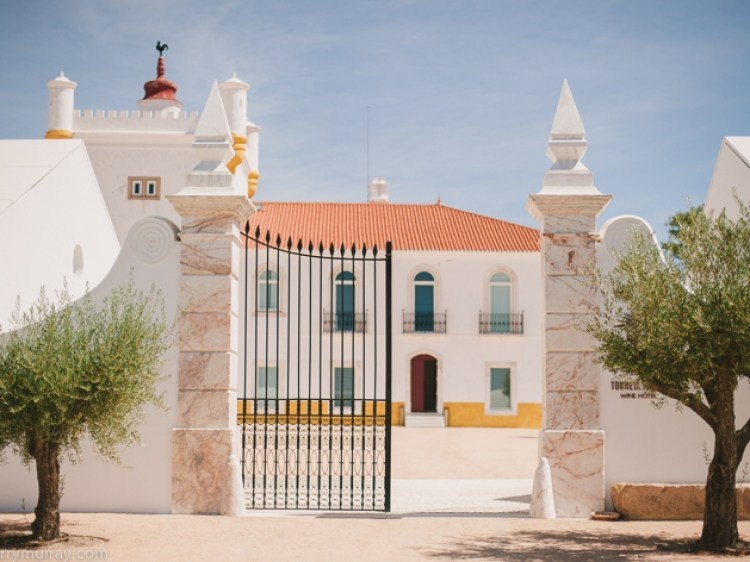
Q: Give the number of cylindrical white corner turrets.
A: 3